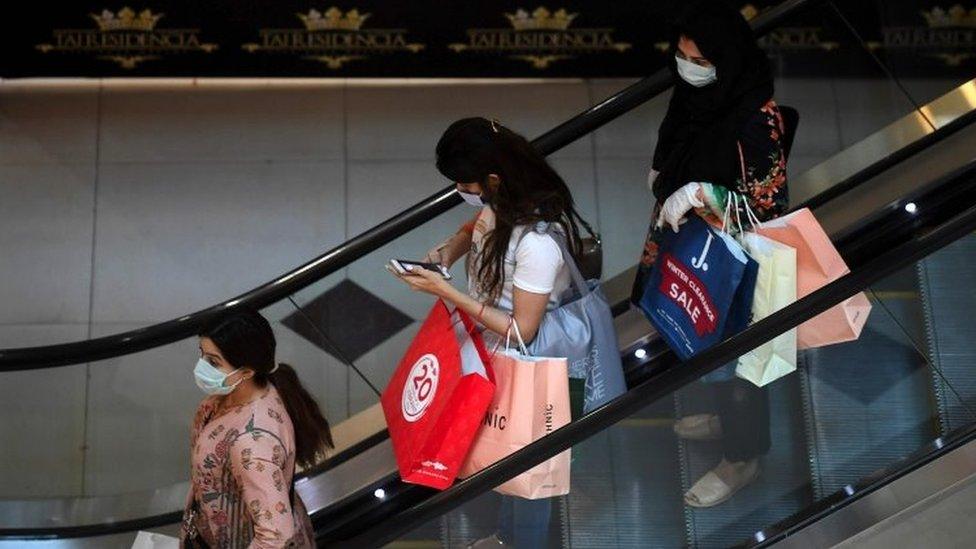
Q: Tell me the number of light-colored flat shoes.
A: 2